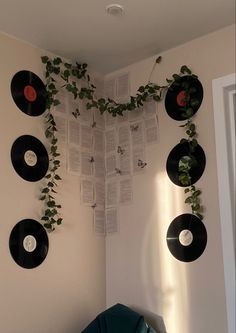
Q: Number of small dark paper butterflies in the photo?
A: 8